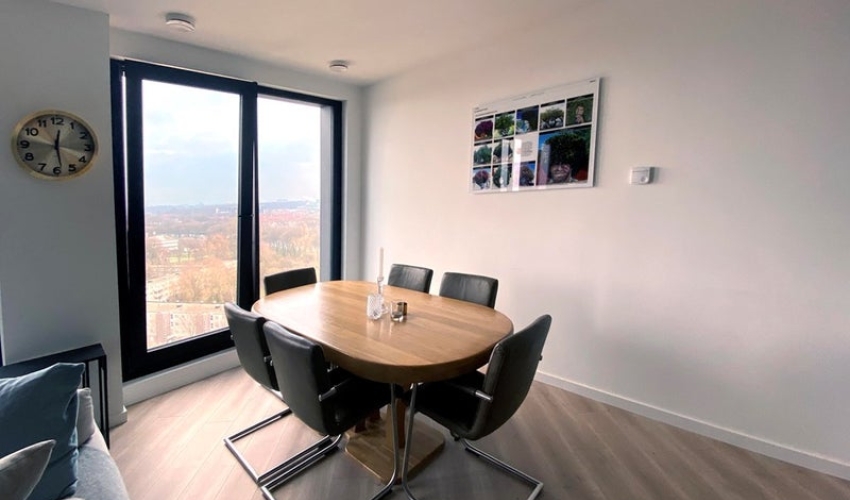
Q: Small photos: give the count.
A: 10